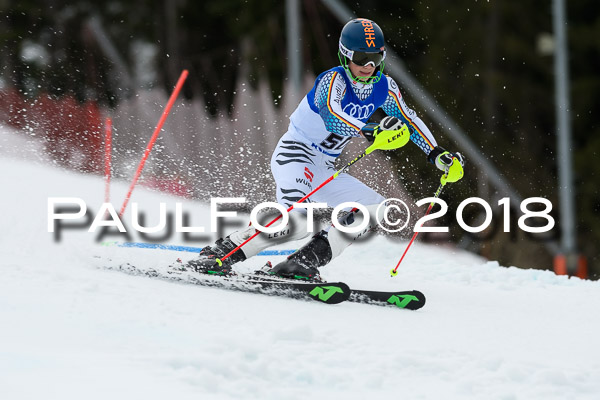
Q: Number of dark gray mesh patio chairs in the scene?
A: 0